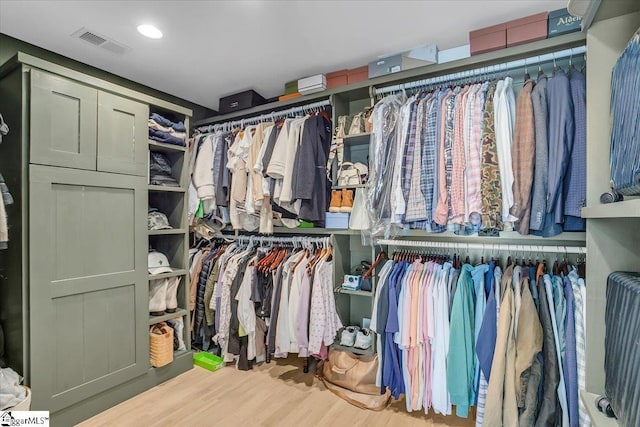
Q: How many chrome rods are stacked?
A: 4